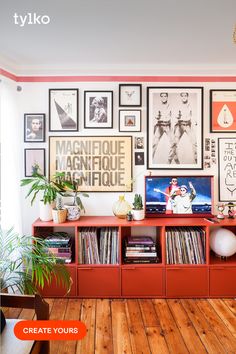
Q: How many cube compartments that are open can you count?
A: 5